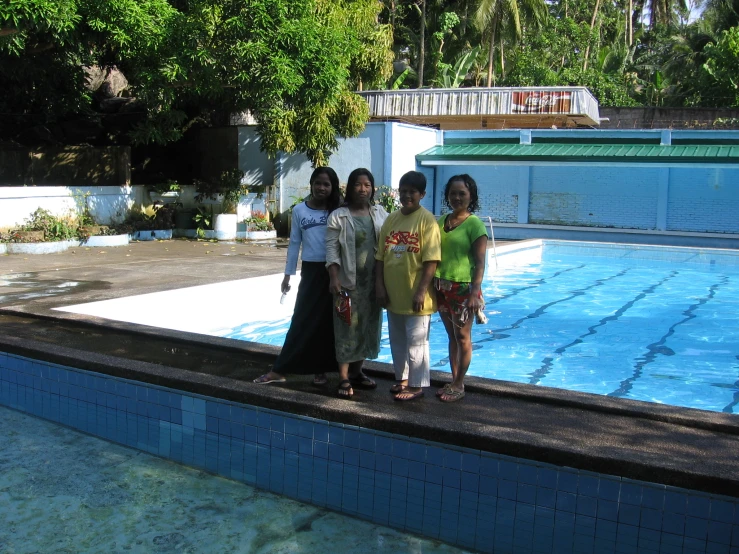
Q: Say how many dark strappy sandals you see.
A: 2